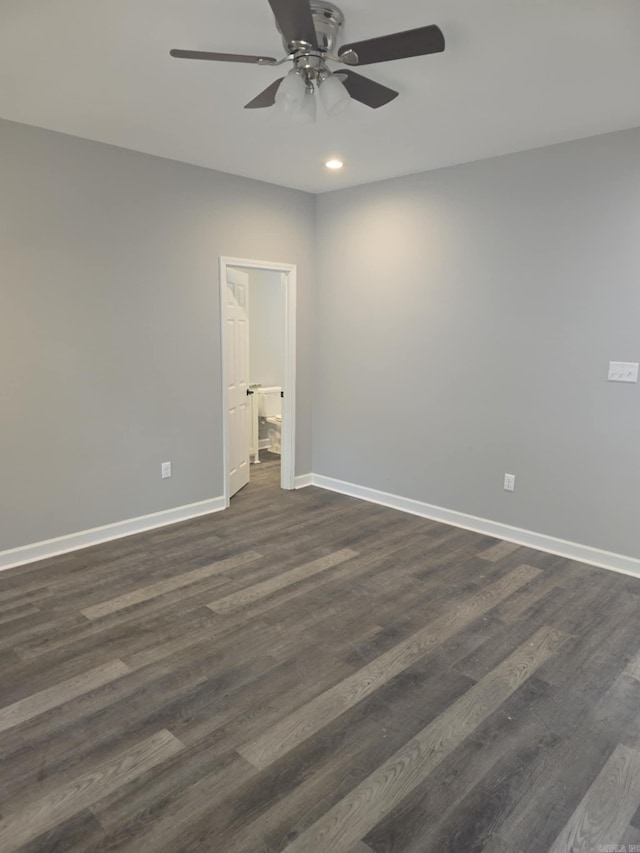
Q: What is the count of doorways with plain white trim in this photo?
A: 1